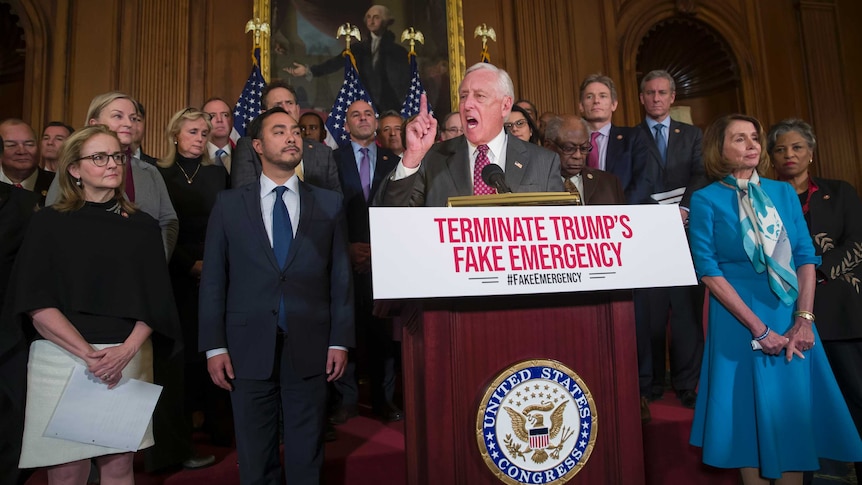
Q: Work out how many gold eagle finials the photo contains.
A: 4